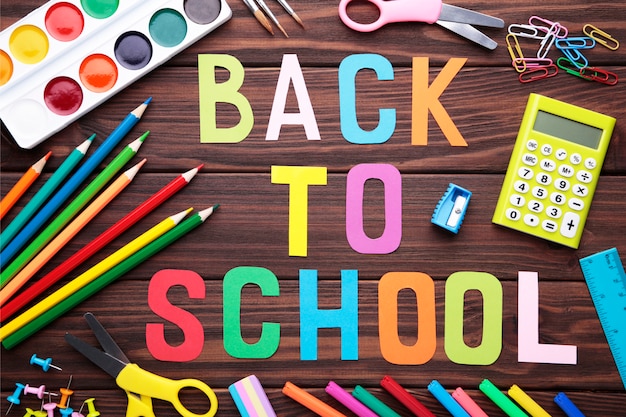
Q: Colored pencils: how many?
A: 8